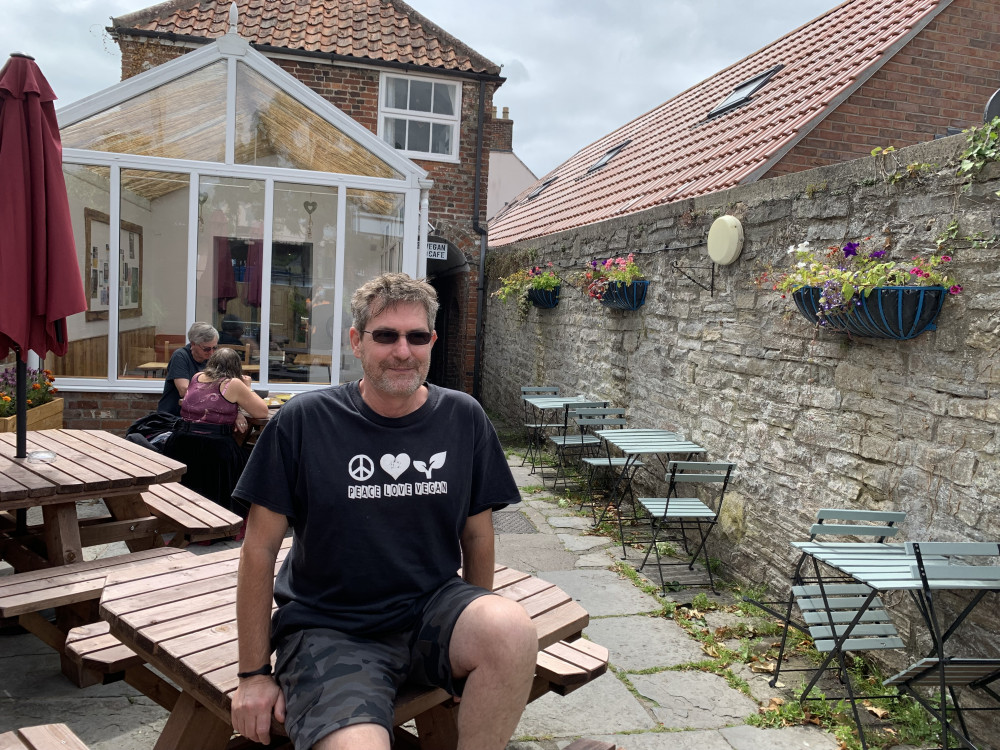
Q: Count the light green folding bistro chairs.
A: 6